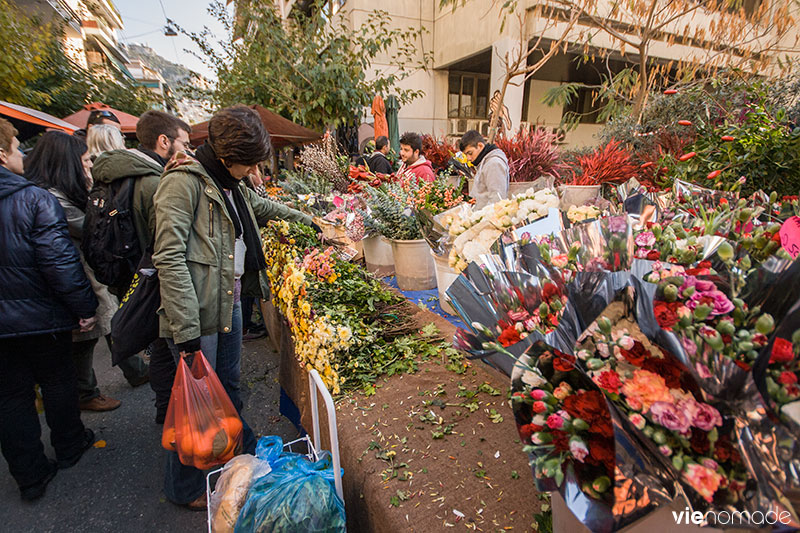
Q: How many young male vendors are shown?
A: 3